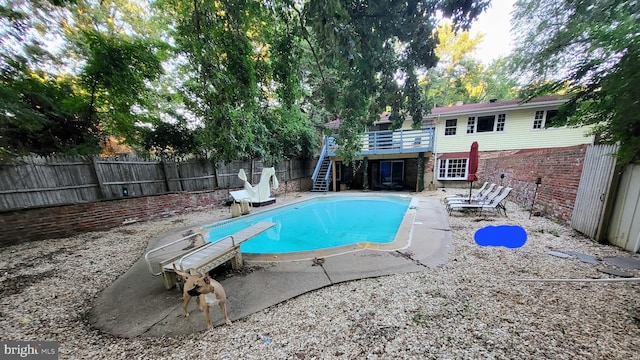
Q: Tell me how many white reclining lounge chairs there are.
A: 4